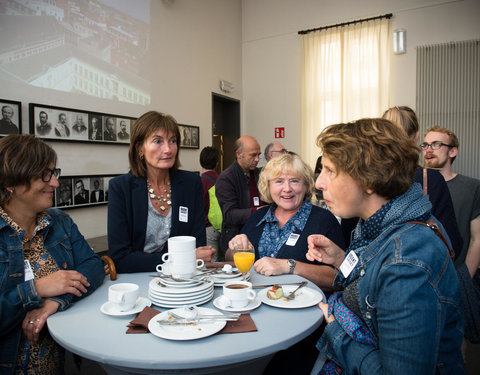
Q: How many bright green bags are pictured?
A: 1